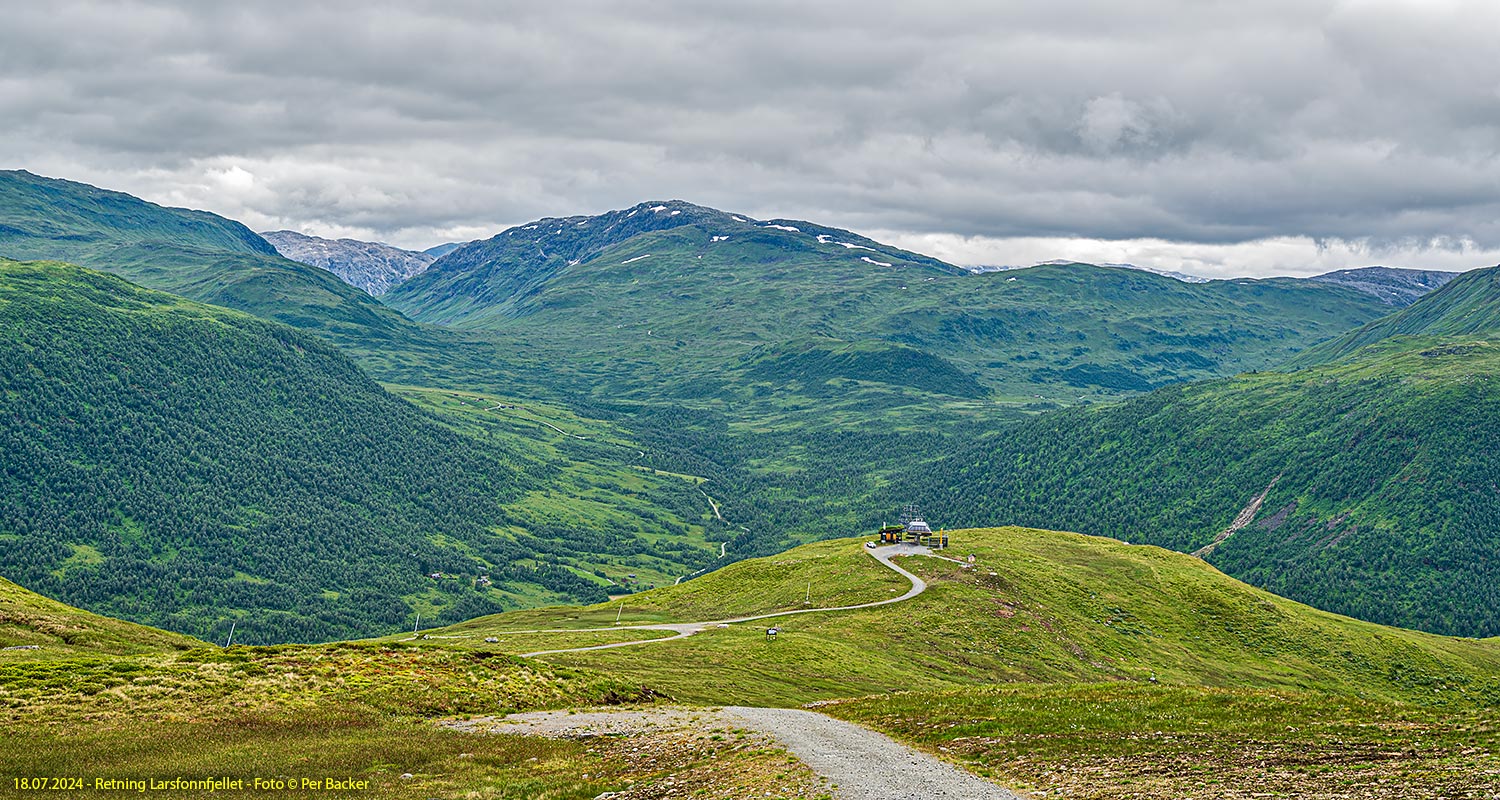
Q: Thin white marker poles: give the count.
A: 4